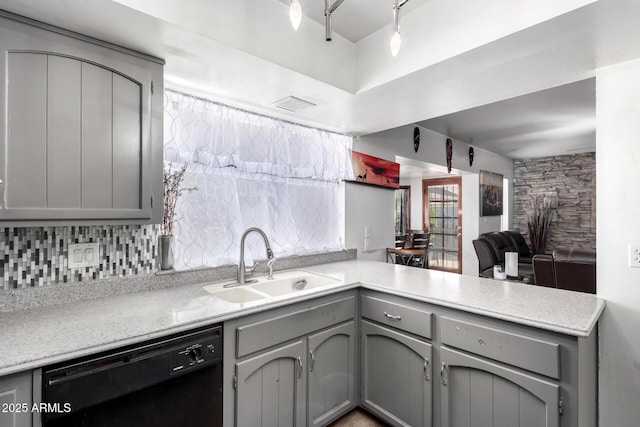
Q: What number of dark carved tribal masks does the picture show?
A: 3